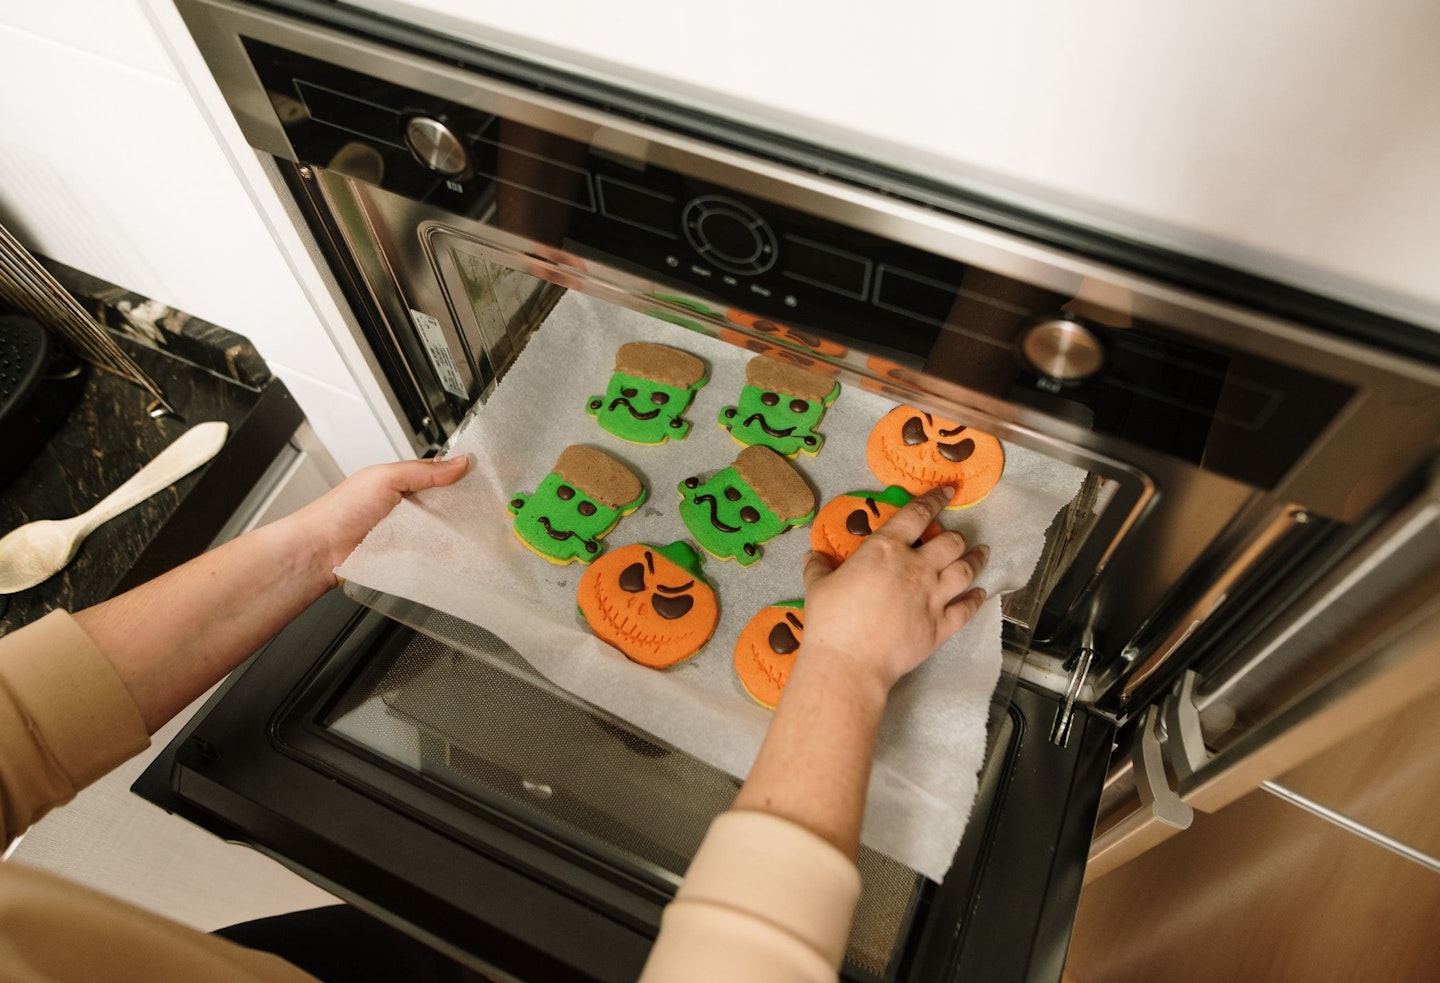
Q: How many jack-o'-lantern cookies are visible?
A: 4